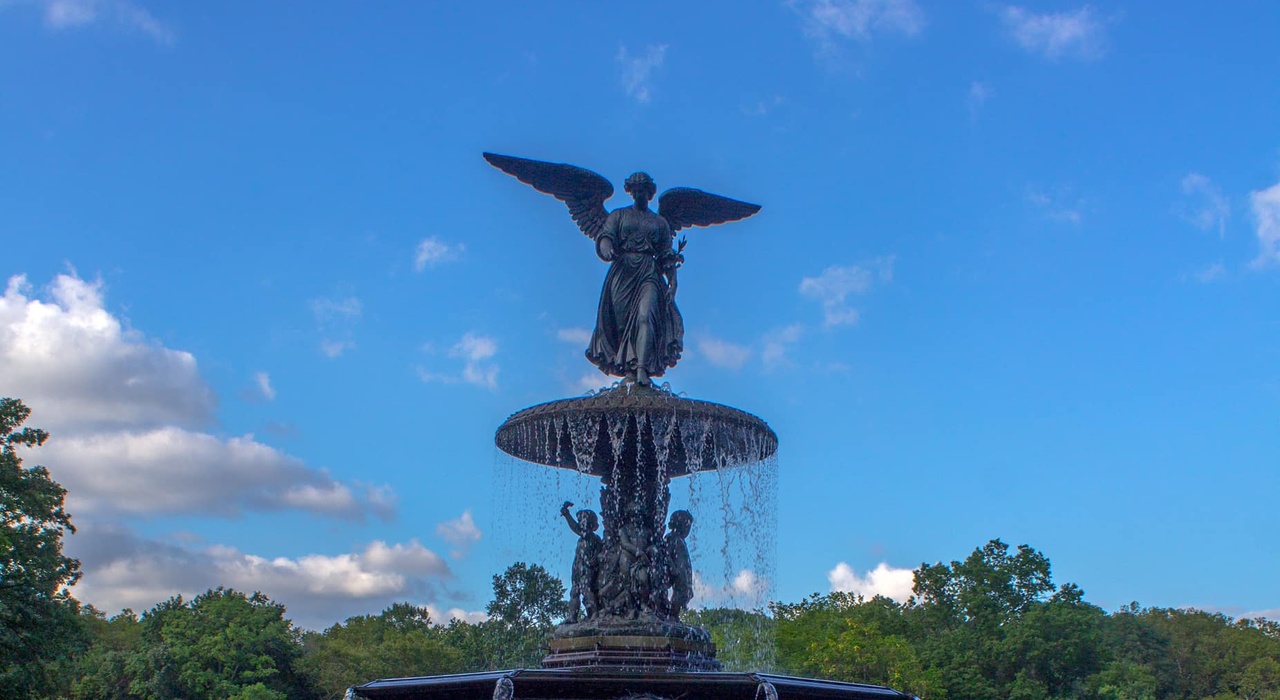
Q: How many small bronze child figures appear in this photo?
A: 3